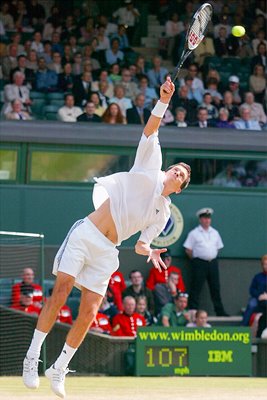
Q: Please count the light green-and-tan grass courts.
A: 1